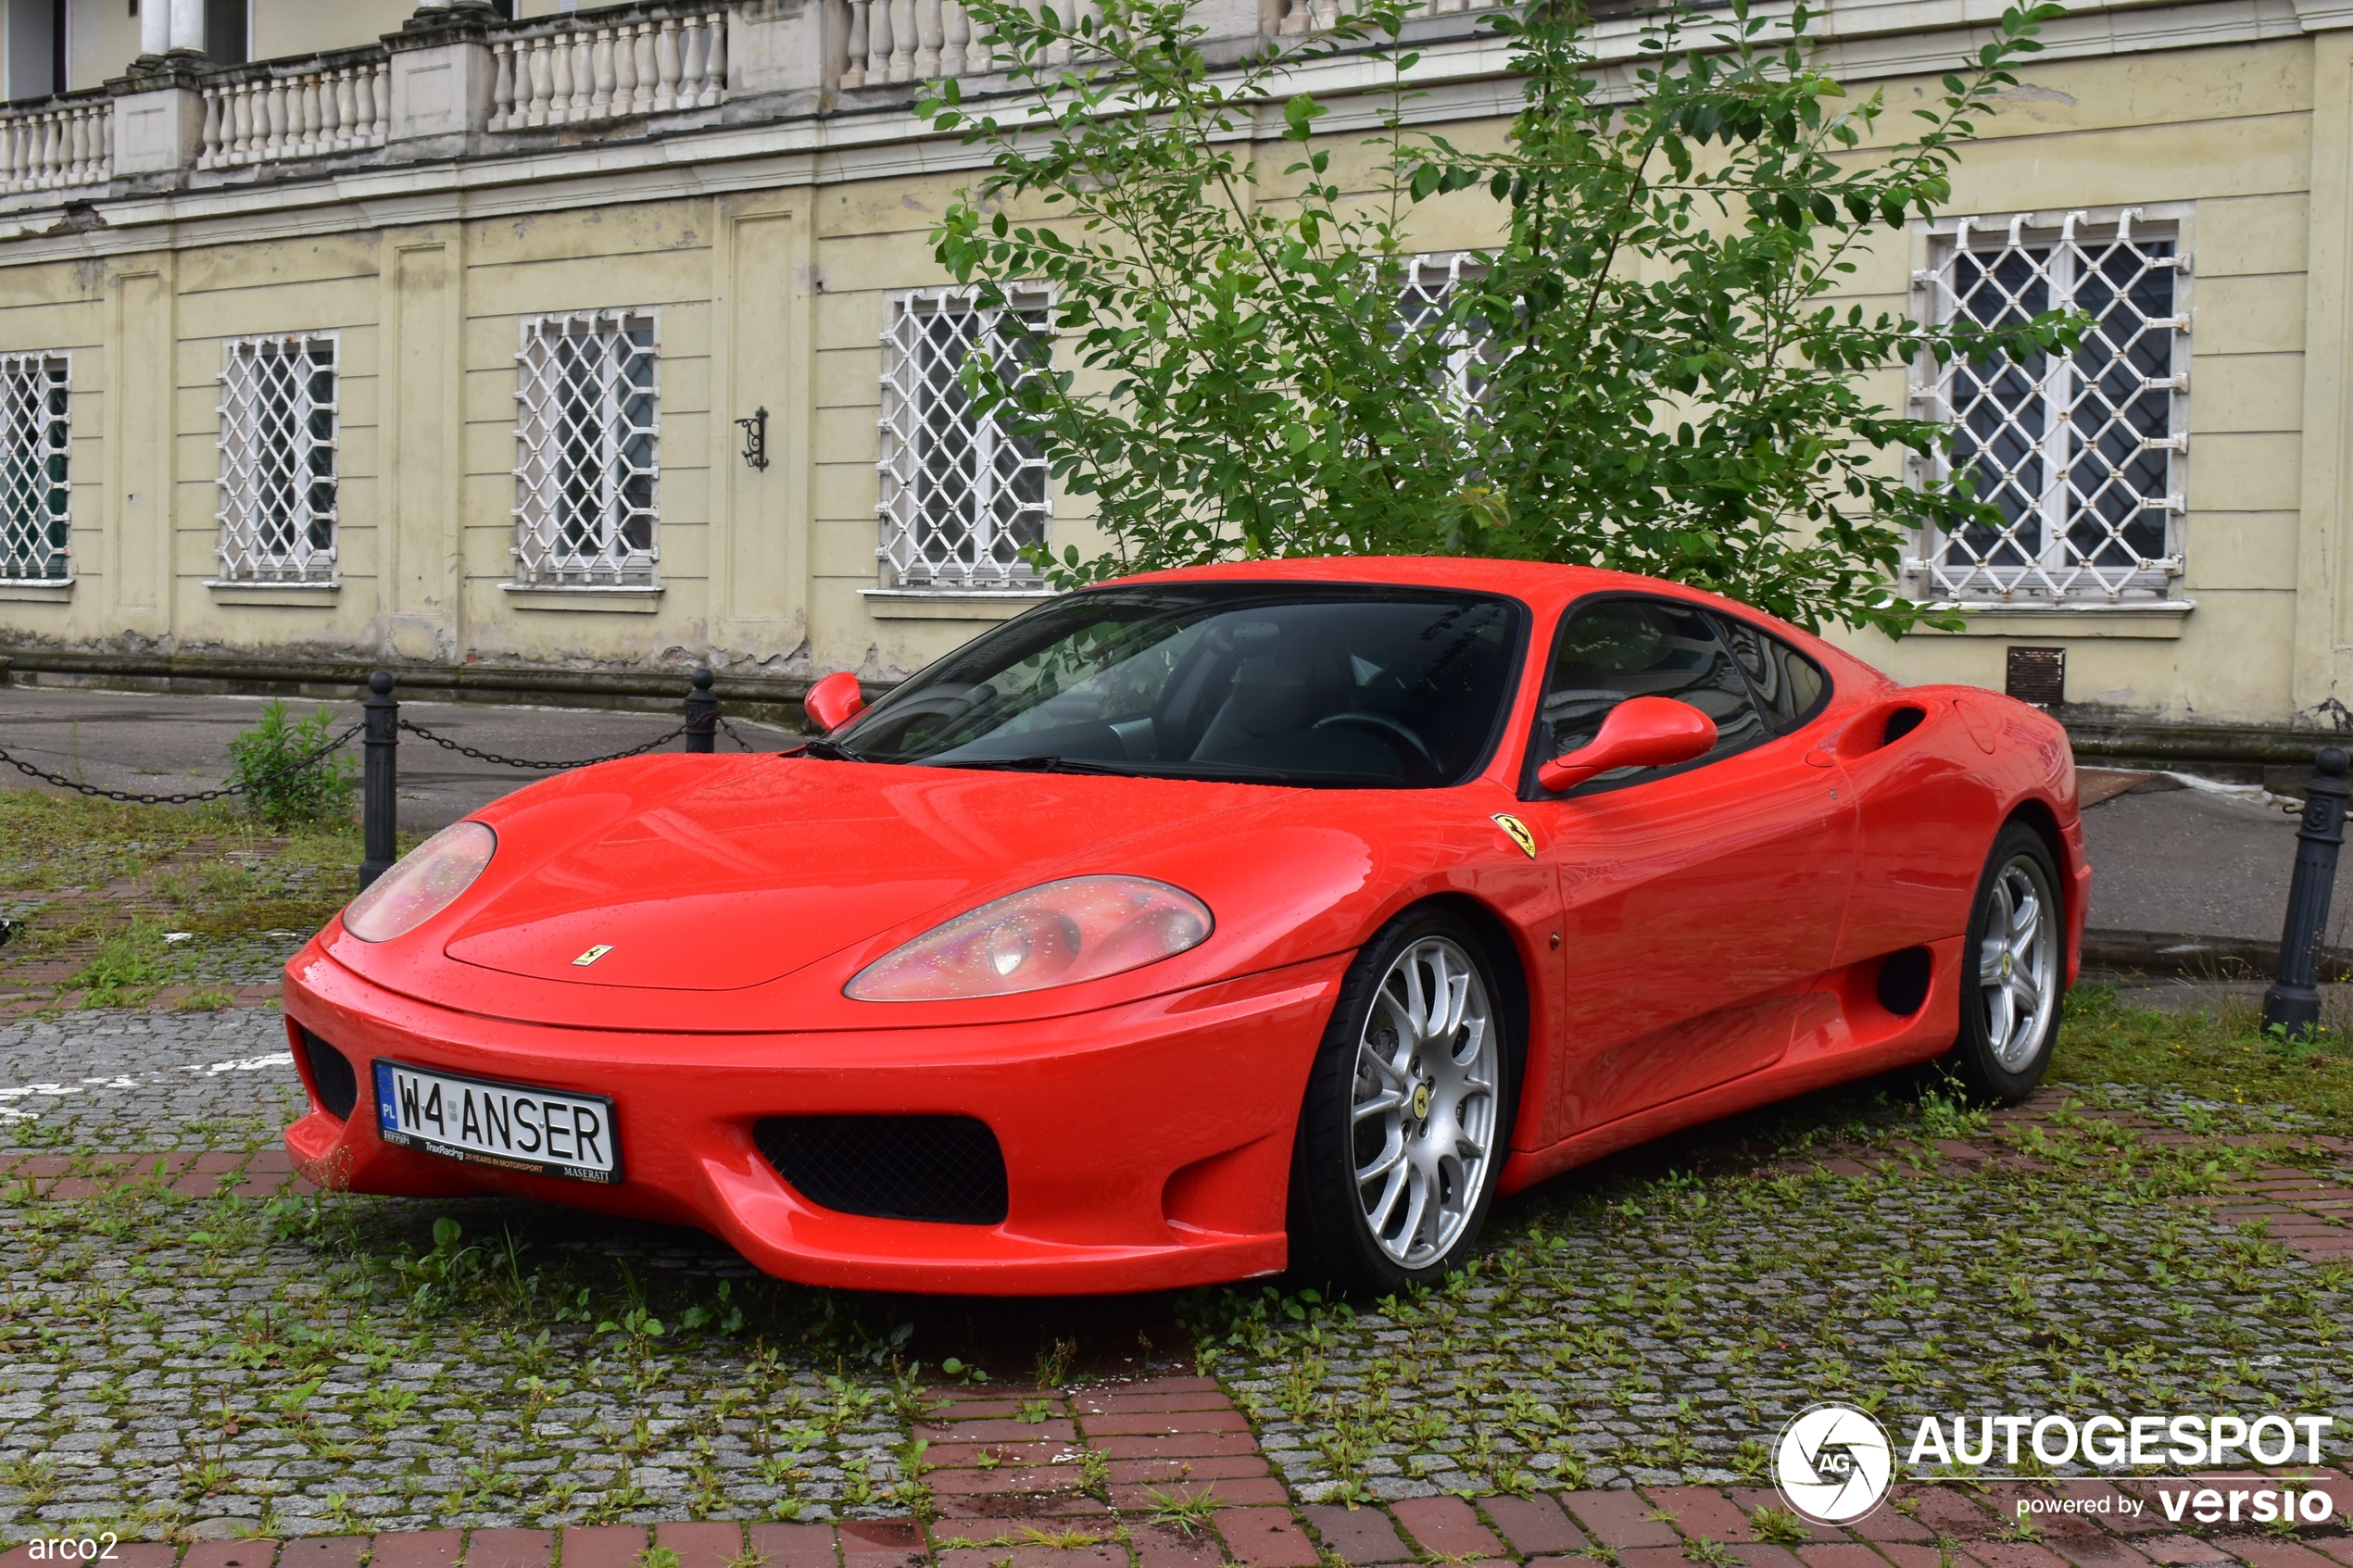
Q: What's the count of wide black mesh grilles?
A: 2